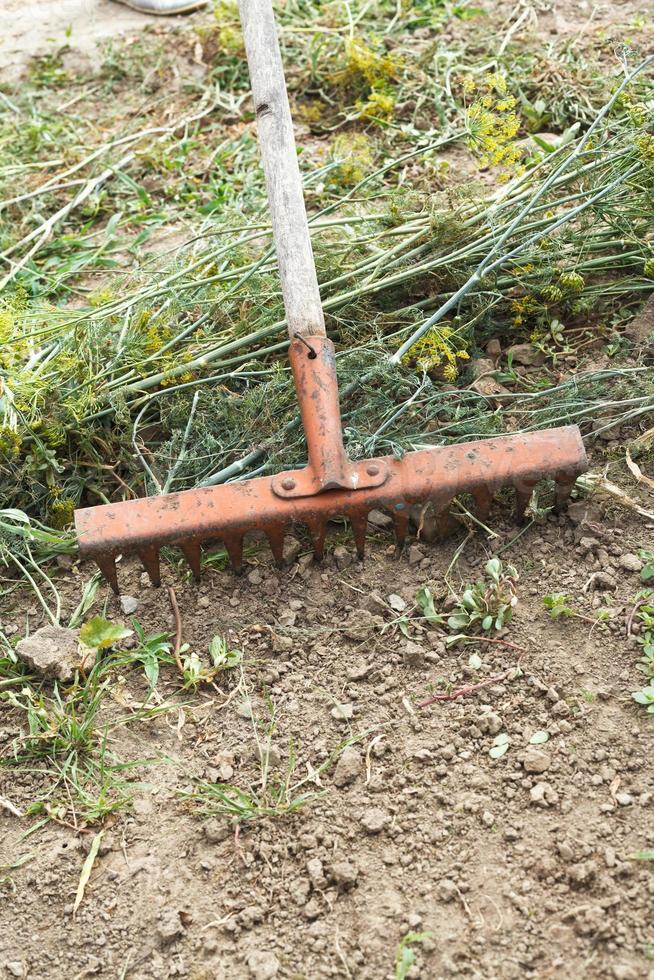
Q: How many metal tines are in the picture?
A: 12